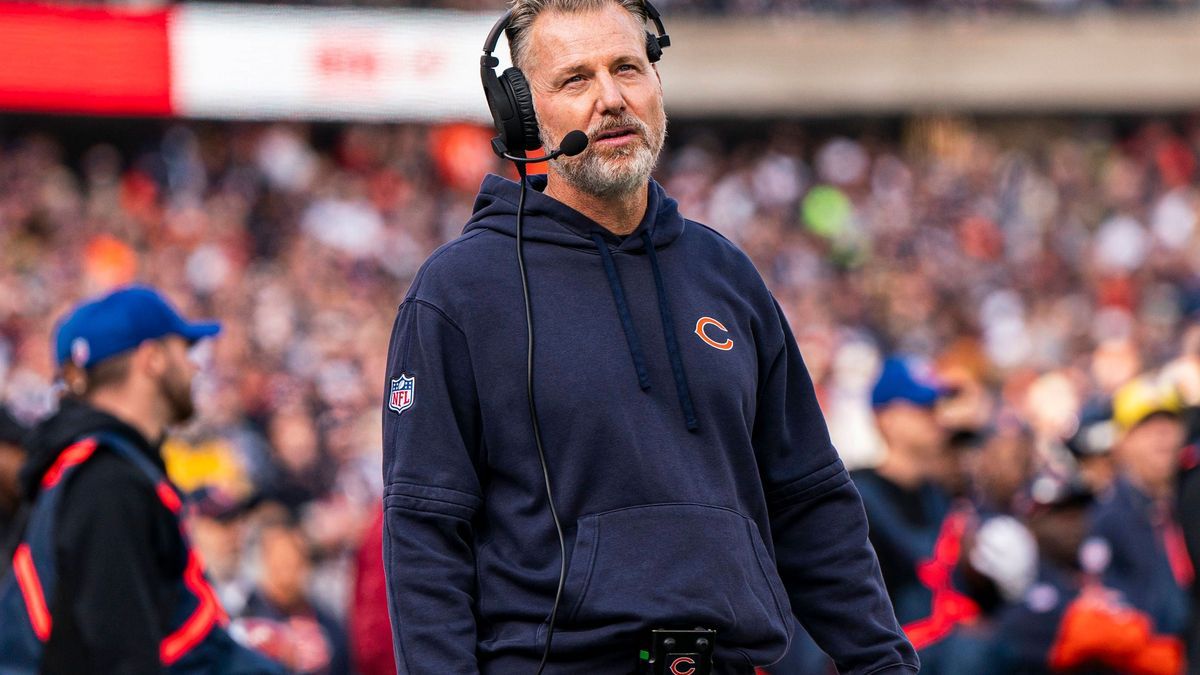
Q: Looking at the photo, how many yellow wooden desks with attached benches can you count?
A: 0